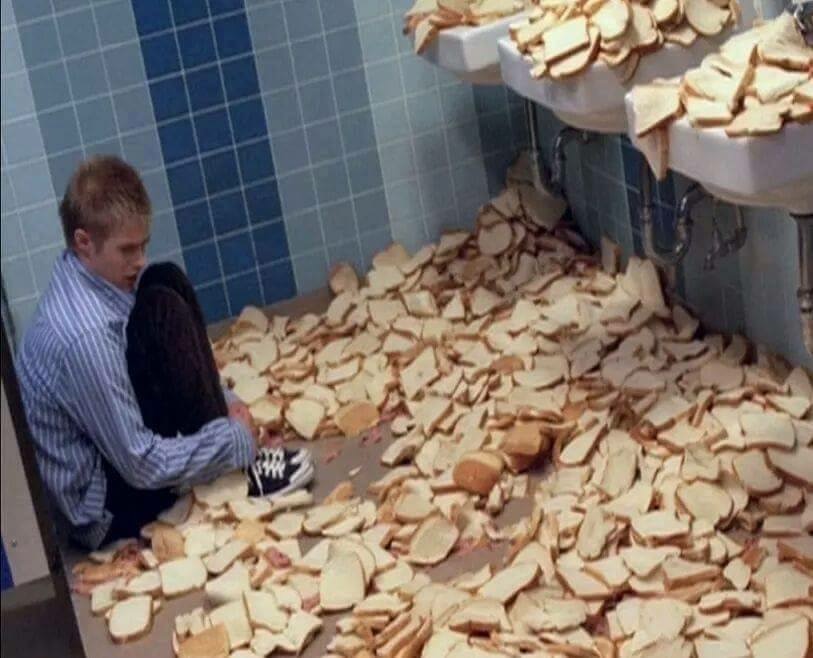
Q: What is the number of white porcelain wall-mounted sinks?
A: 3